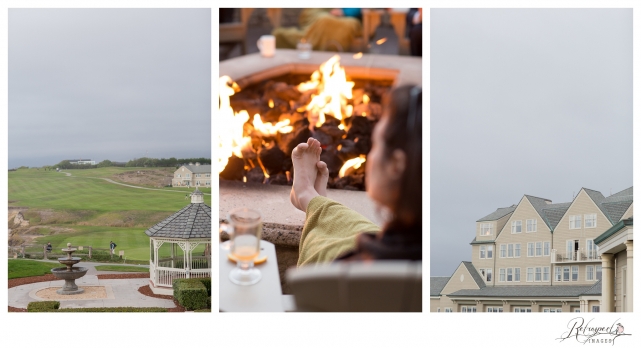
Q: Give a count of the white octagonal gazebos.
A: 1